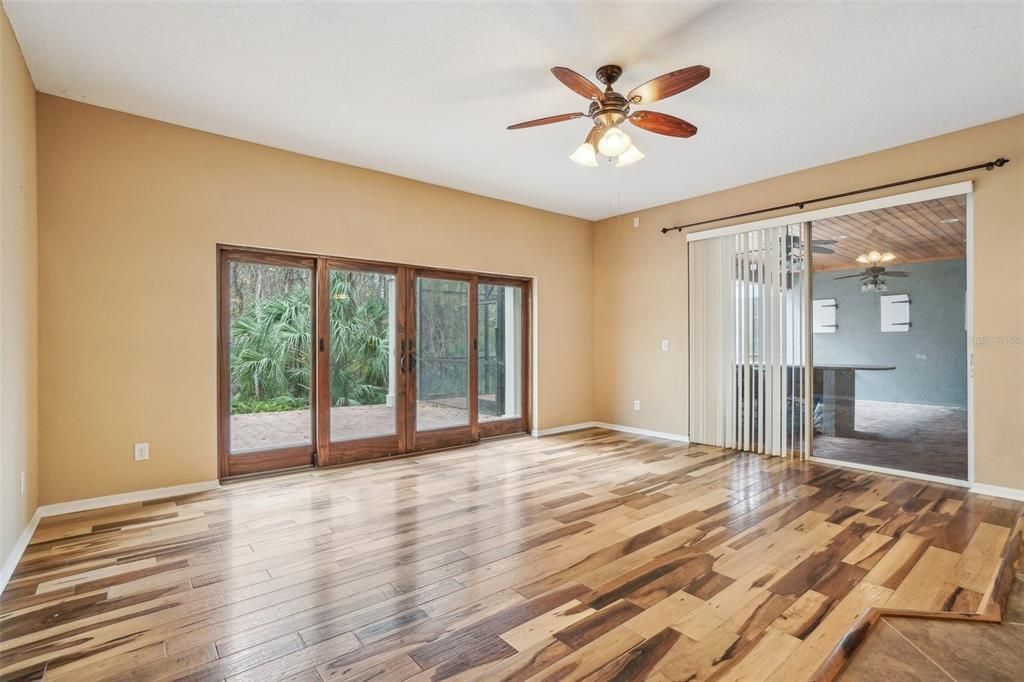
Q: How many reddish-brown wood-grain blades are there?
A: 5